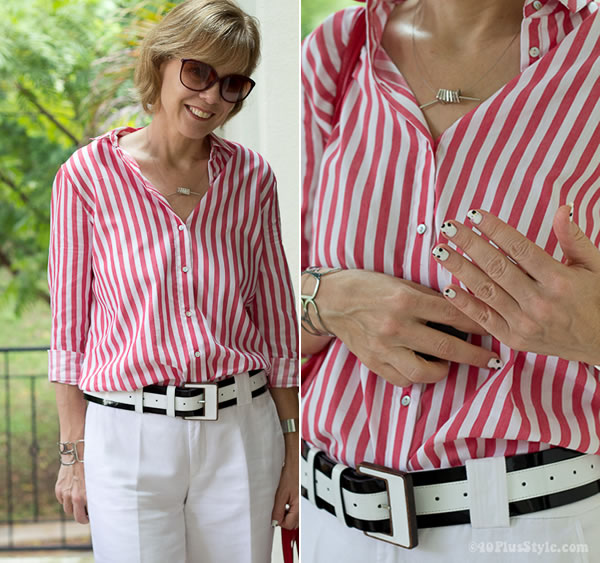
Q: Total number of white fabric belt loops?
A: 2